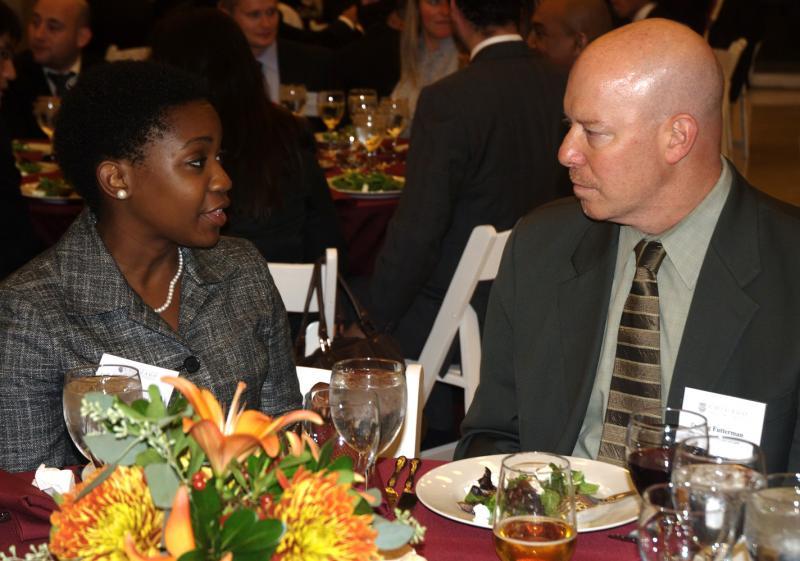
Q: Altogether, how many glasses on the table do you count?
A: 8